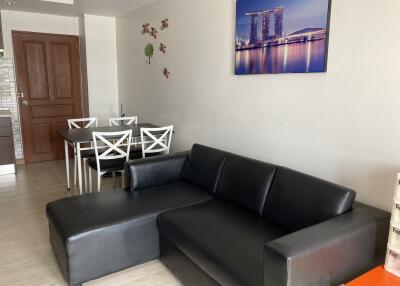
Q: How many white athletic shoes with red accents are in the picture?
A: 0